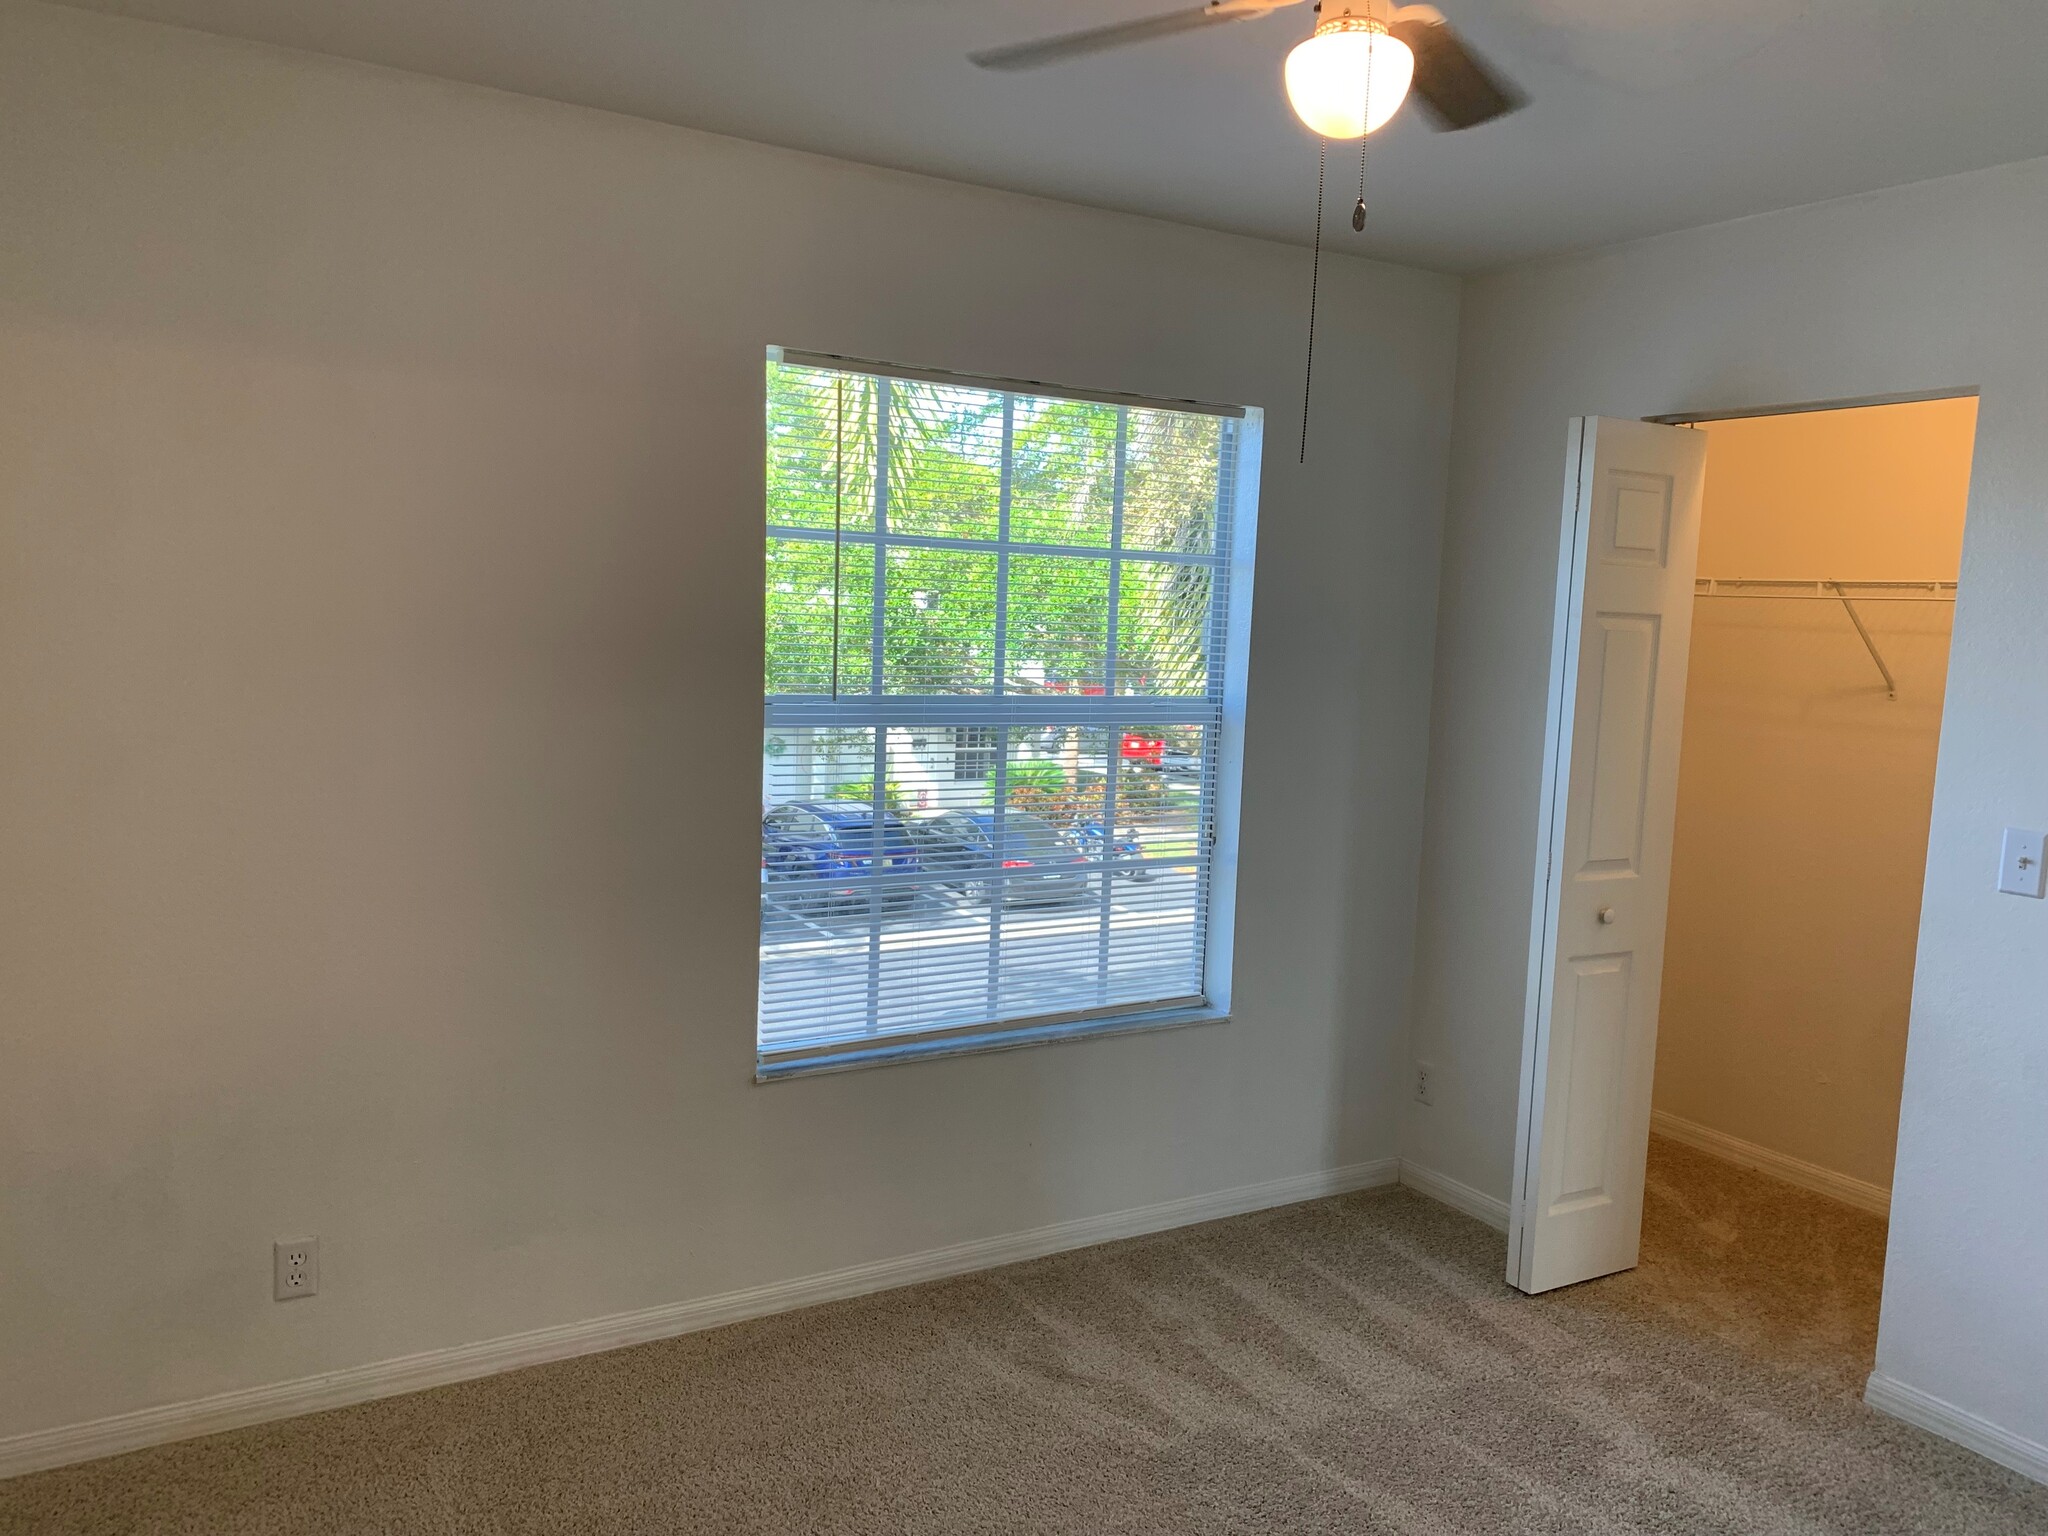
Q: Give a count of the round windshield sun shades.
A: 0